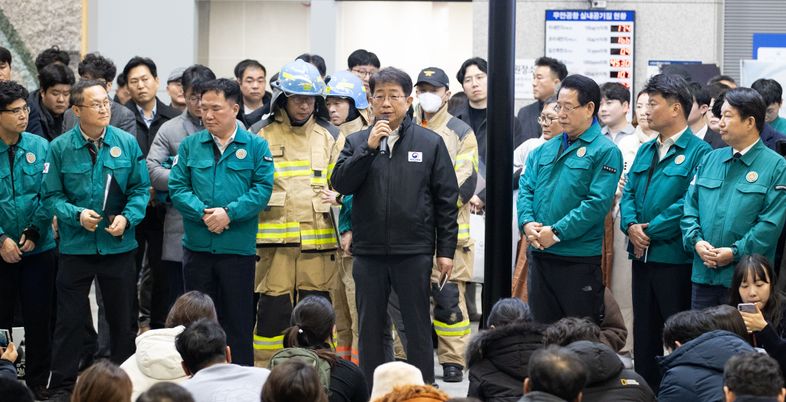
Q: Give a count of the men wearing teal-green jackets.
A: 6